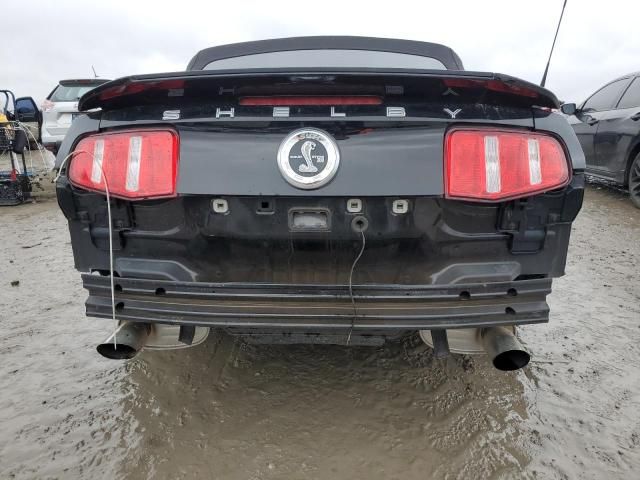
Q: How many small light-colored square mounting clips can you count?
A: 3